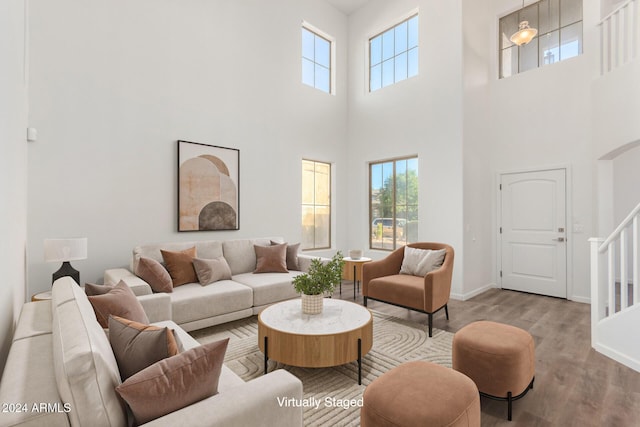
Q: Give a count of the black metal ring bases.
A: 1